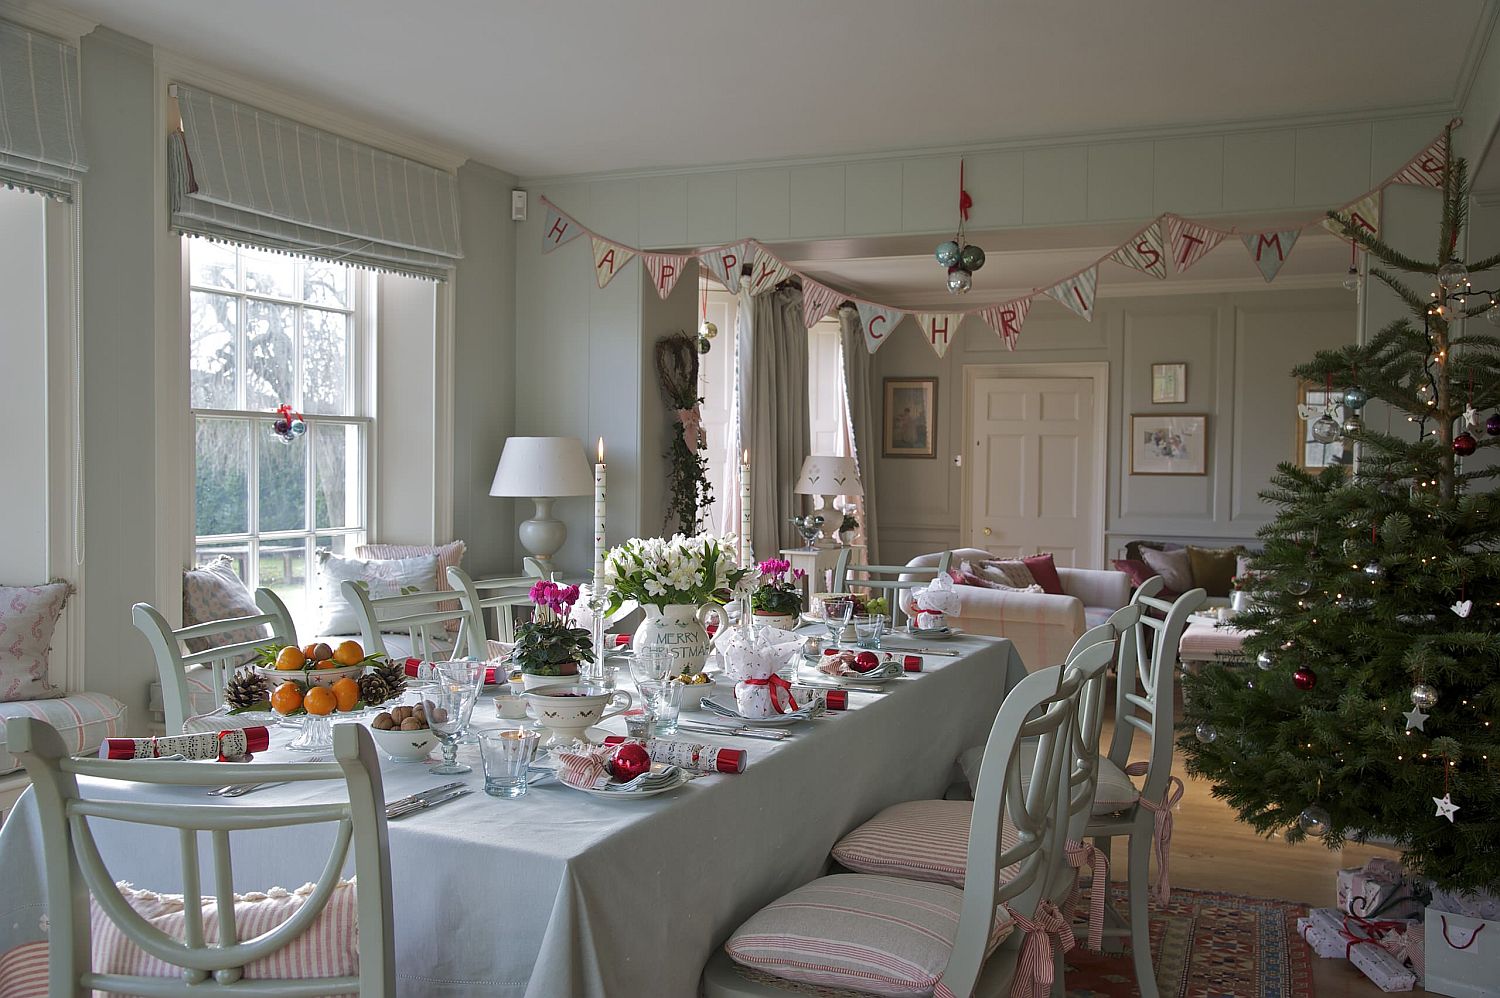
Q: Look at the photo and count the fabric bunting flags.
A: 15